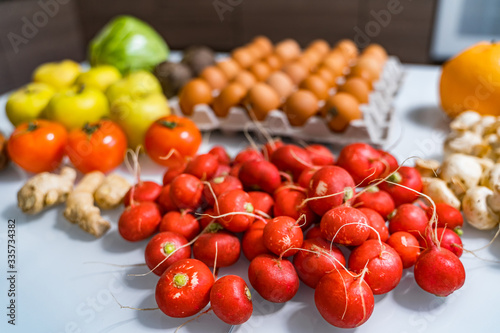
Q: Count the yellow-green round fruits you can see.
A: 6